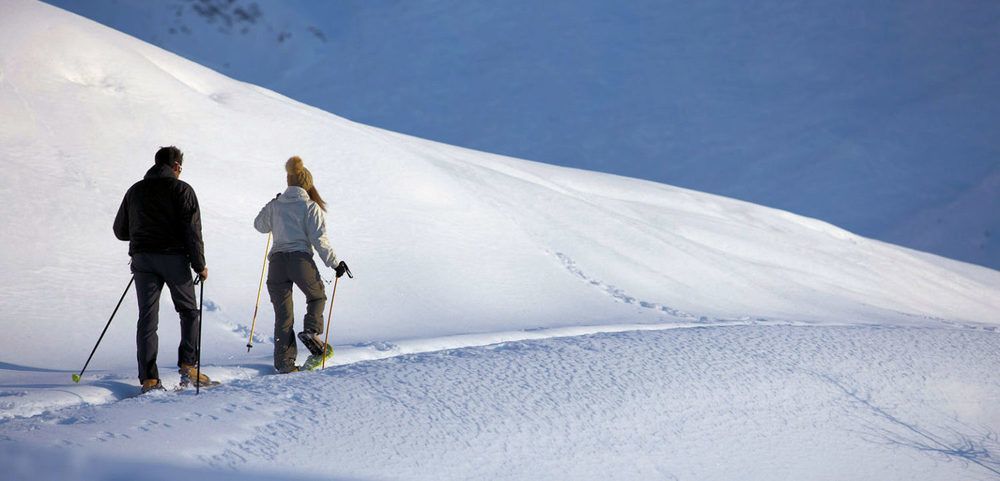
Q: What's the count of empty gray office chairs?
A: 0